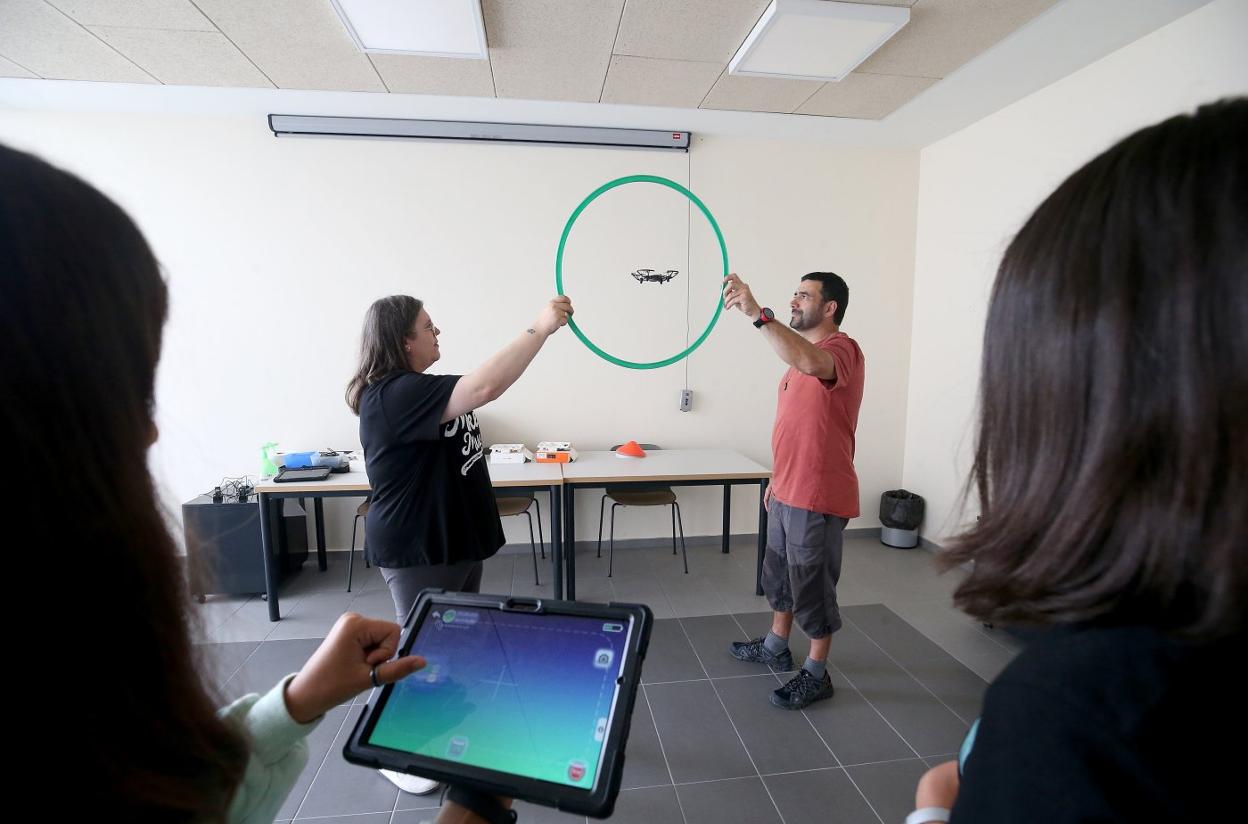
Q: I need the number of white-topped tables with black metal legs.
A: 2